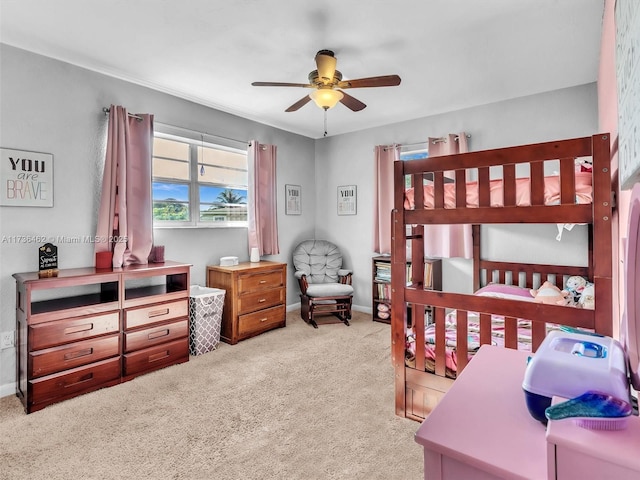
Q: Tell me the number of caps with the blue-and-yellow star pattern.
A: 0